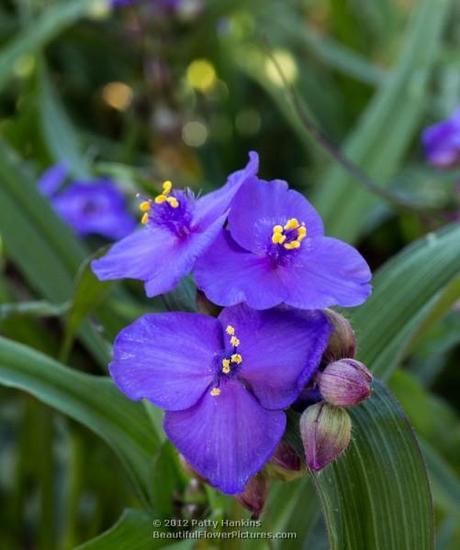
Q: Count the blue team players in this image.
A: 0